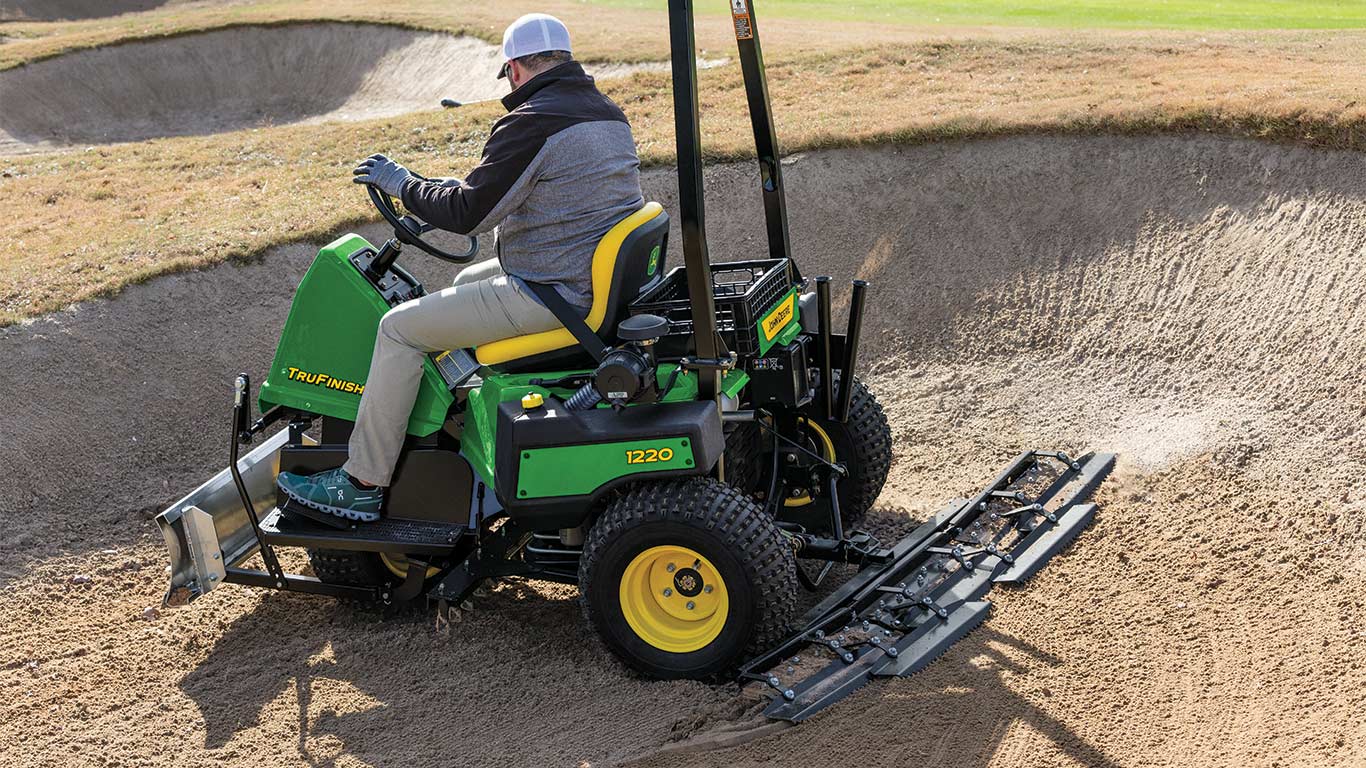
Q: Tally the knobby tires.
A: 3